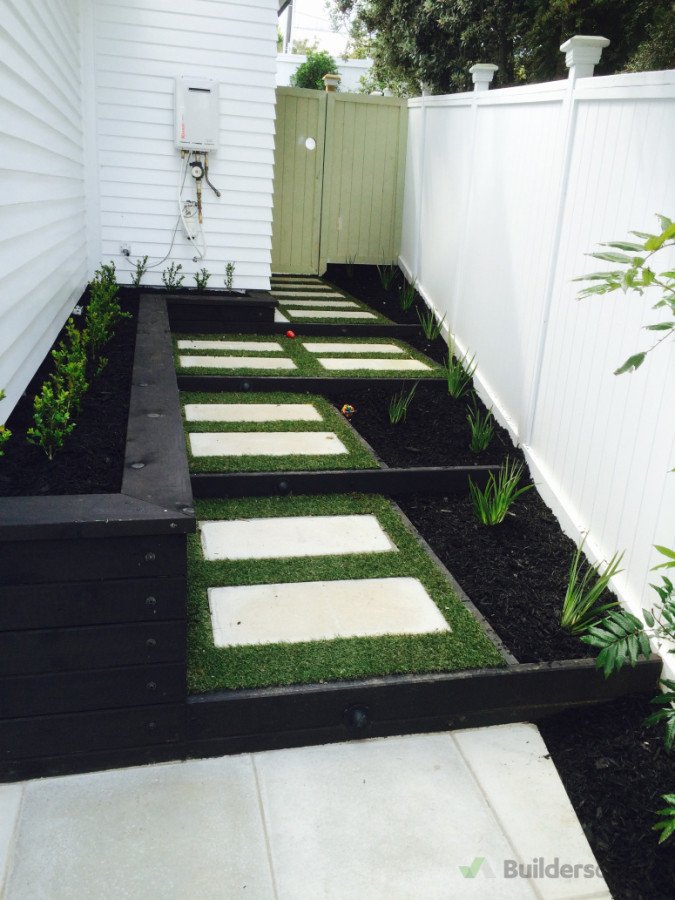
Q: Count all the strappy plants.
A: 9